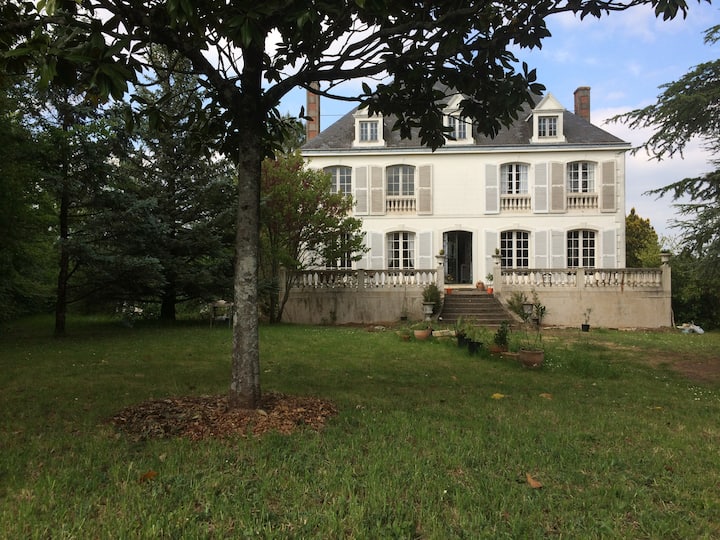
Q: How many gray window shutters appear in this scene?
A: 14